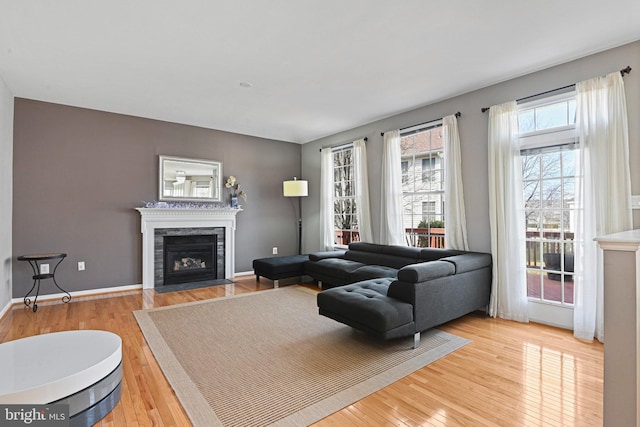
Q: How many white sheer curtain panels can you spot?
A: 6